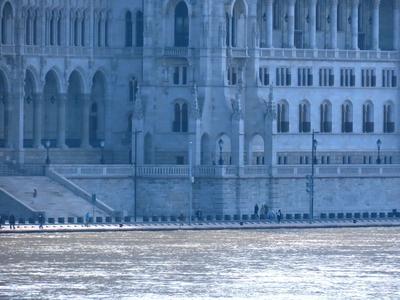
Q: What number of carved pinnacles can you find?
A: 4